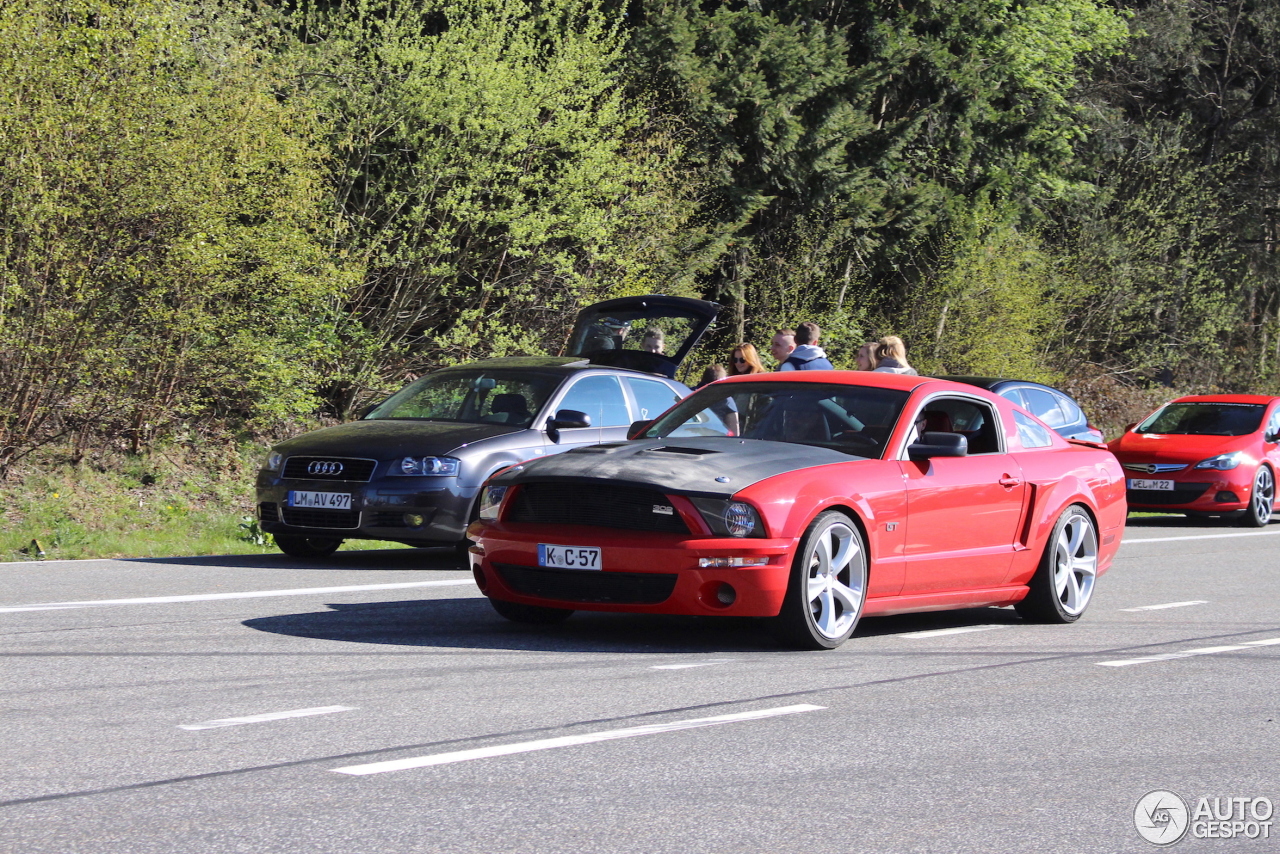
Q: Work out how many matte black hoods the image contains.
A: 1